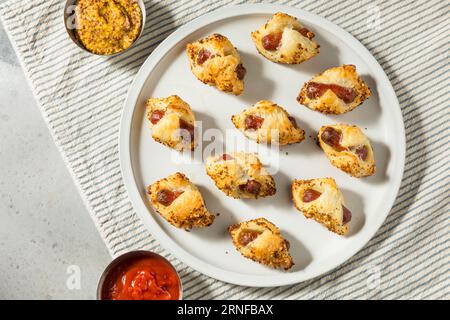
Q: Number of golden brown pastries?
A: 10